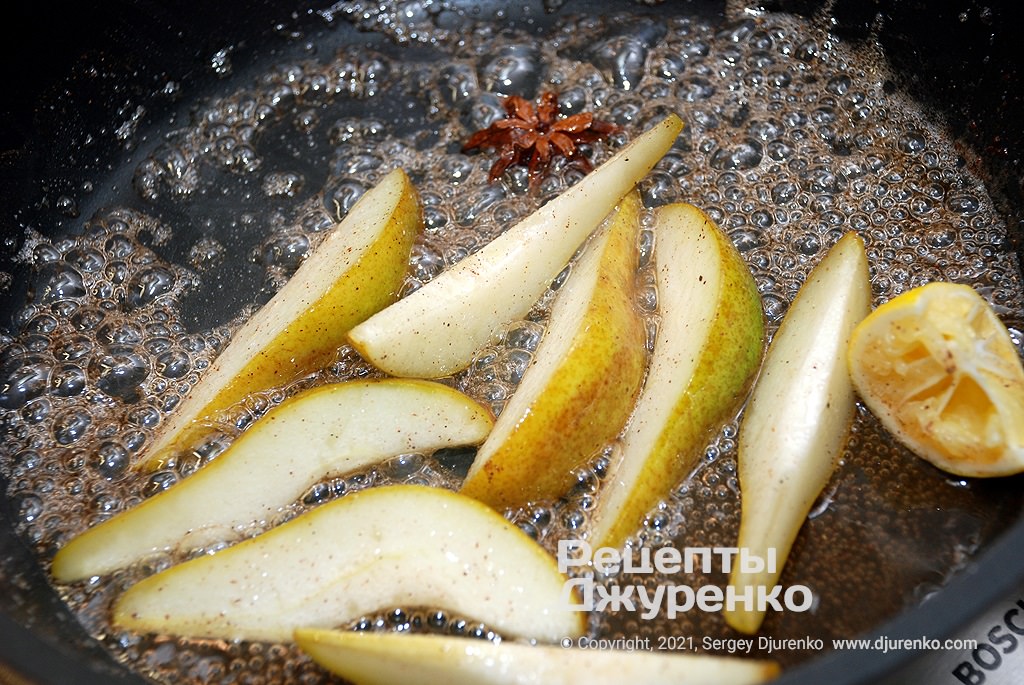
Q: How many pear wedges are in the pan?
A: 8